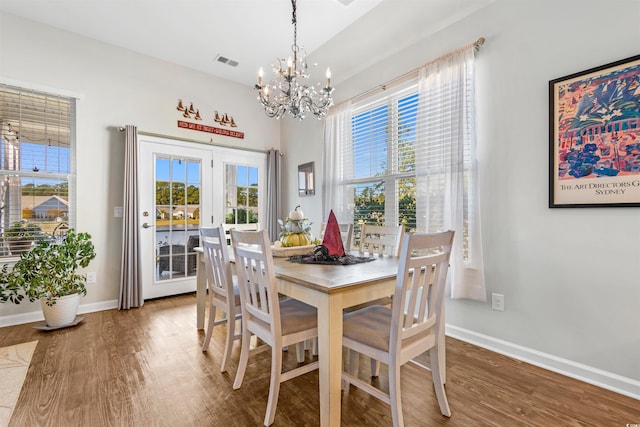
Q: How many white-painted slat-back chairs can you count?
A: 6